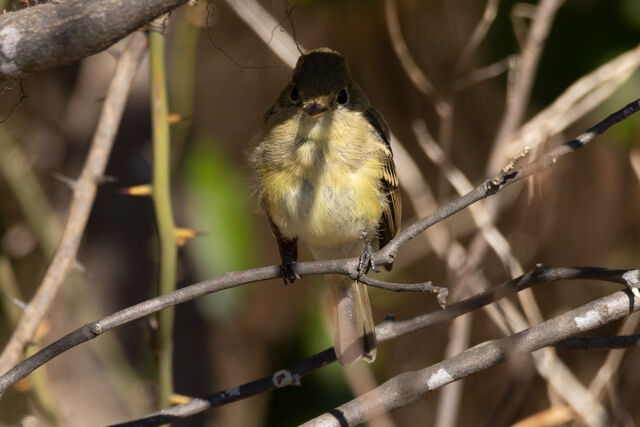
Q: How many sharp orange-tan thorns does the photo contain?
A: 4